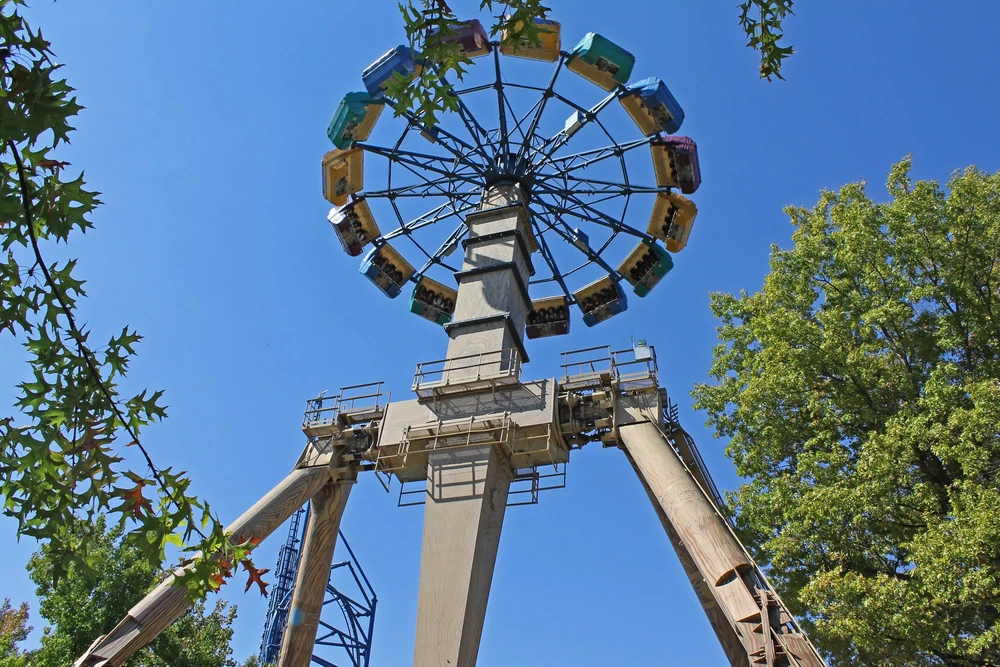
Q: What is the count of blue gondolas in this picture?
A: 4